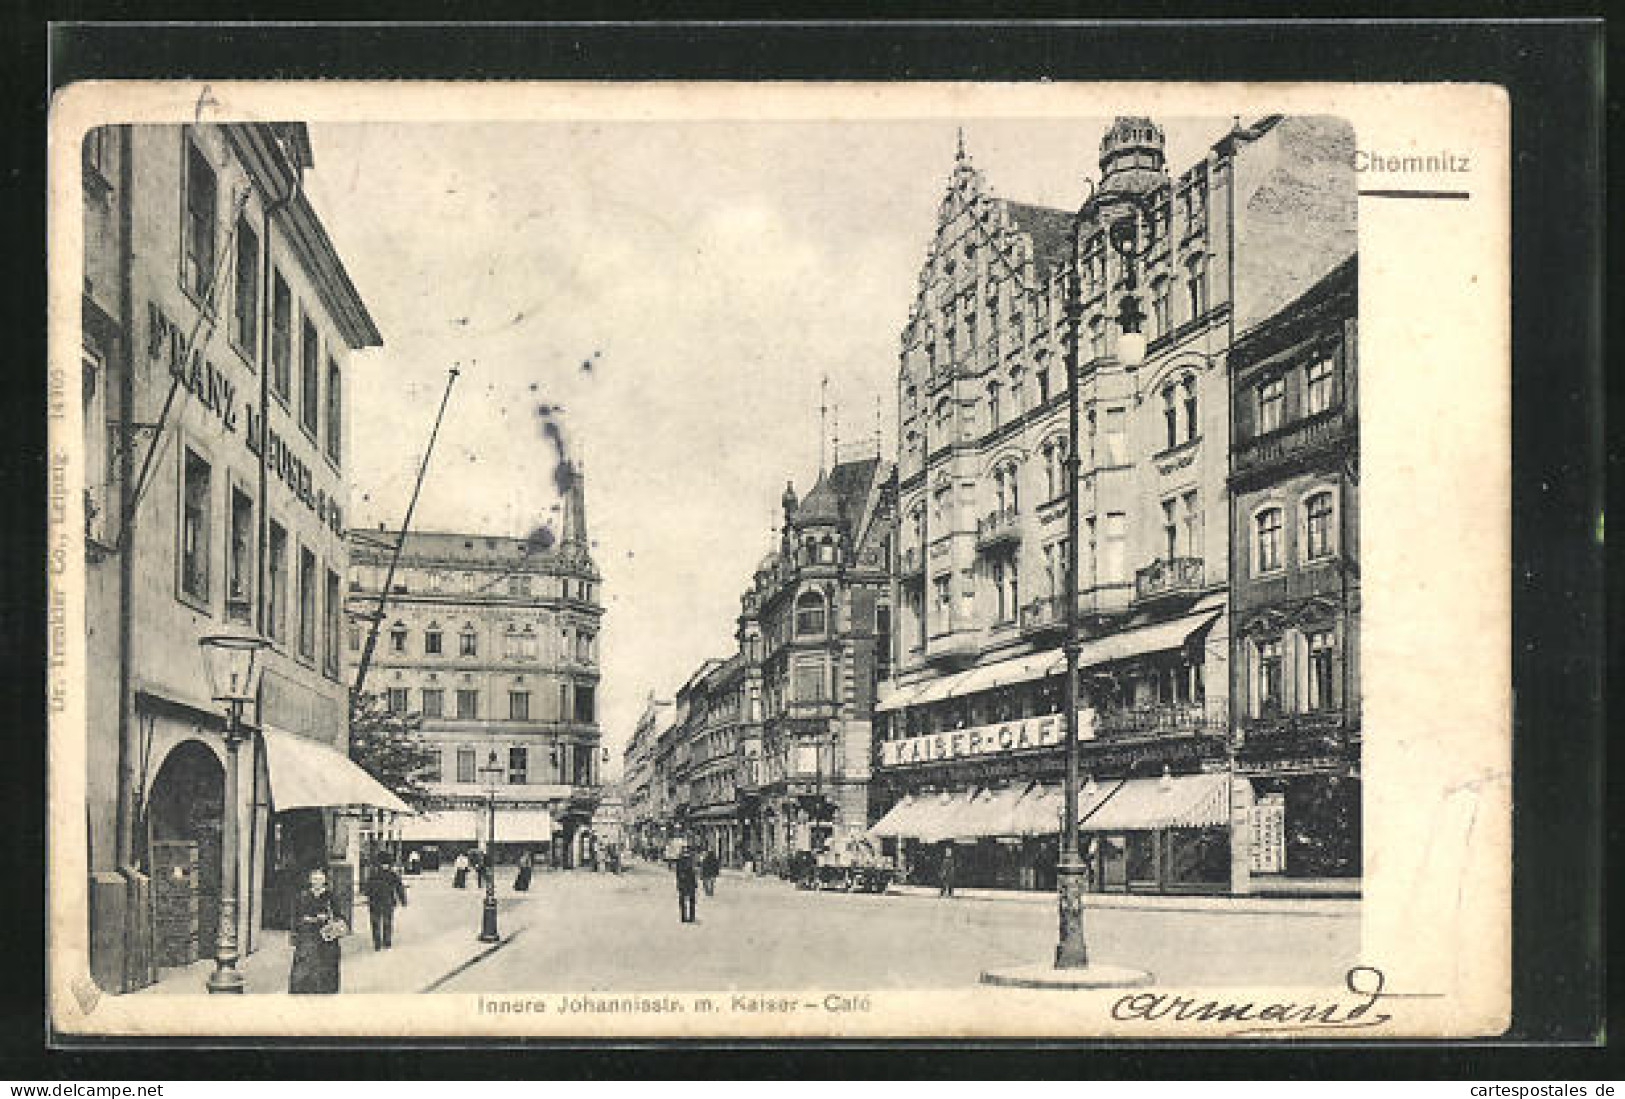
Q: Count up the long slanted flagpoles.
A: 2